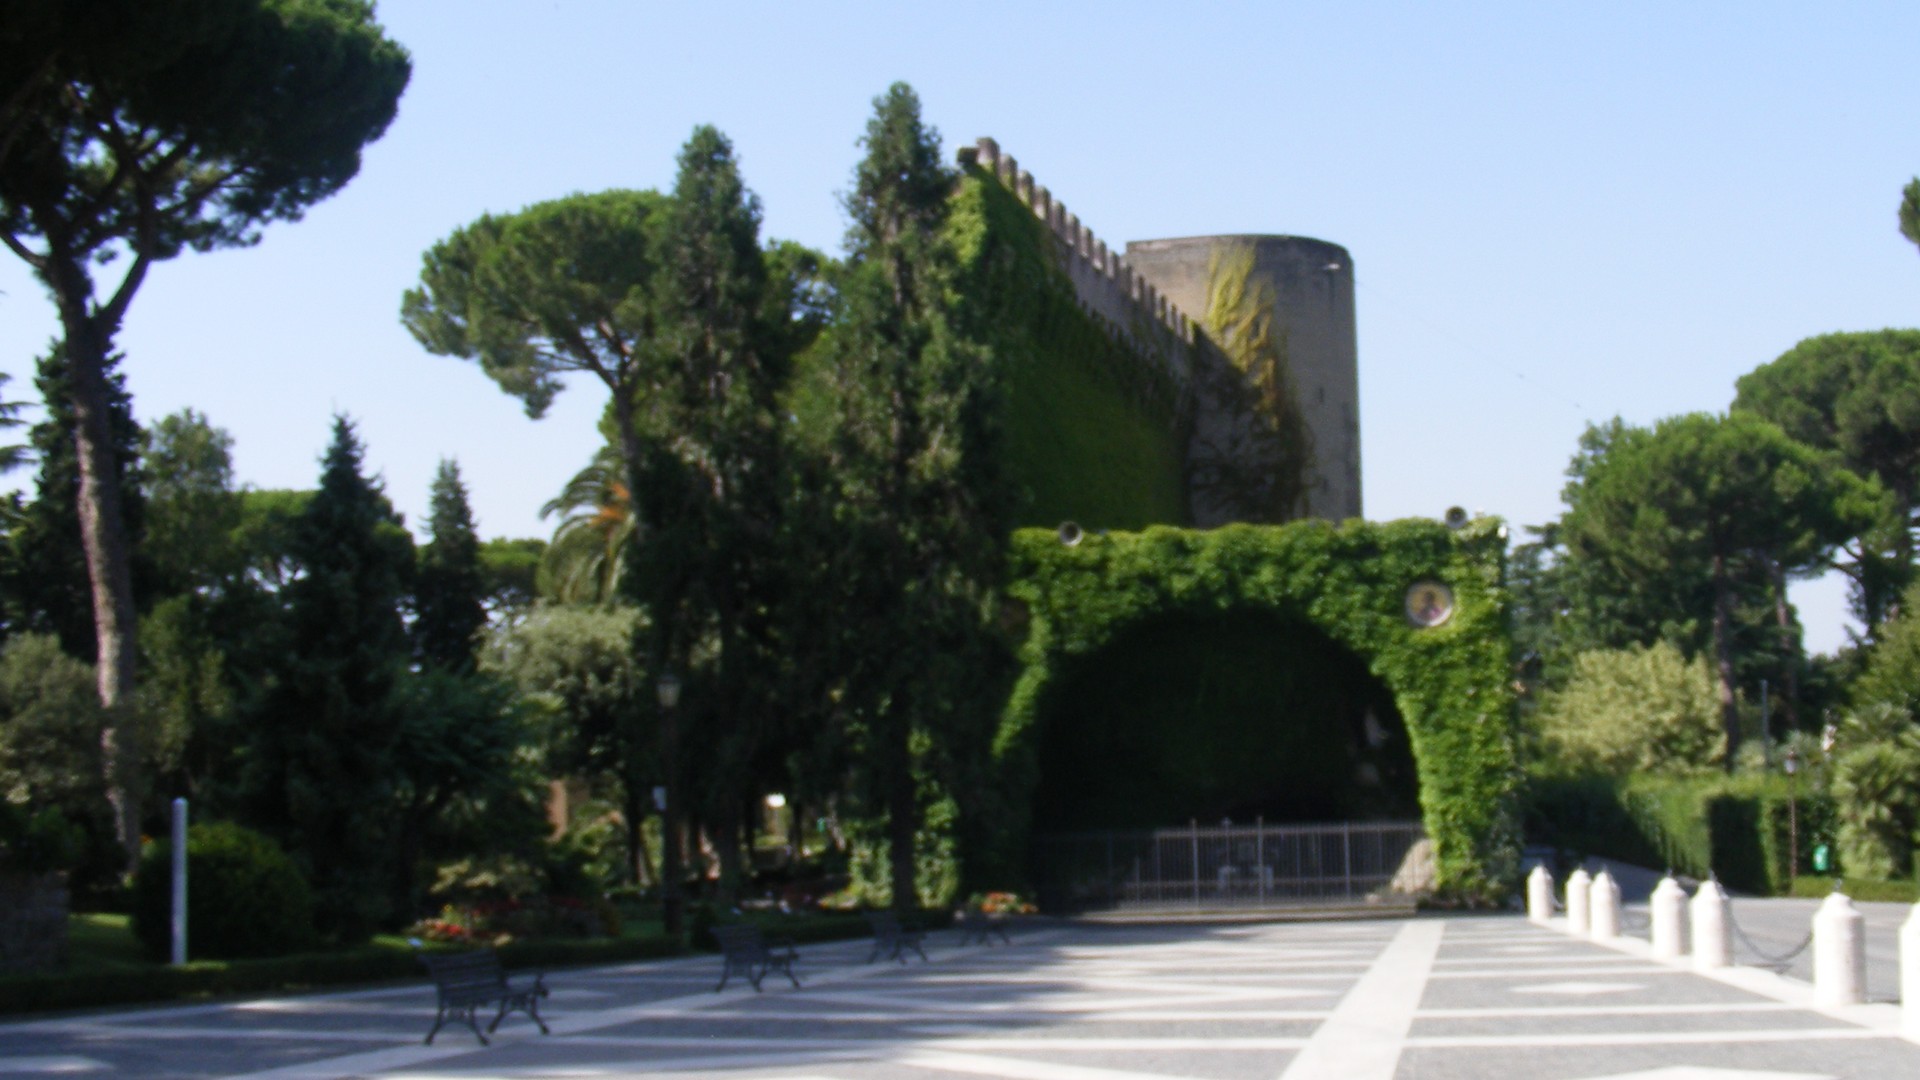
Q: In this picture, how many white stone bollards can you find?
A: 7